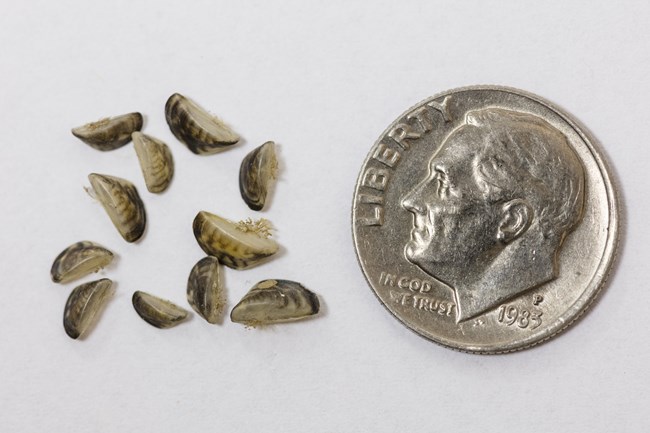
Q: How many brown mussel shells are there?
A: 11